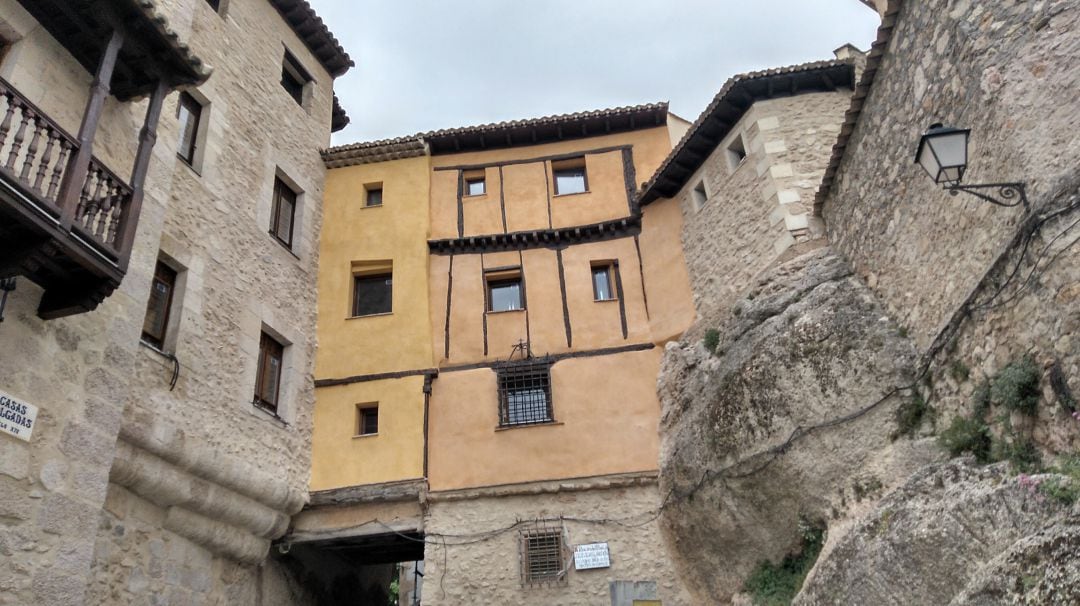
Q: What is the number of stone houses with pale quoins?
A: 1